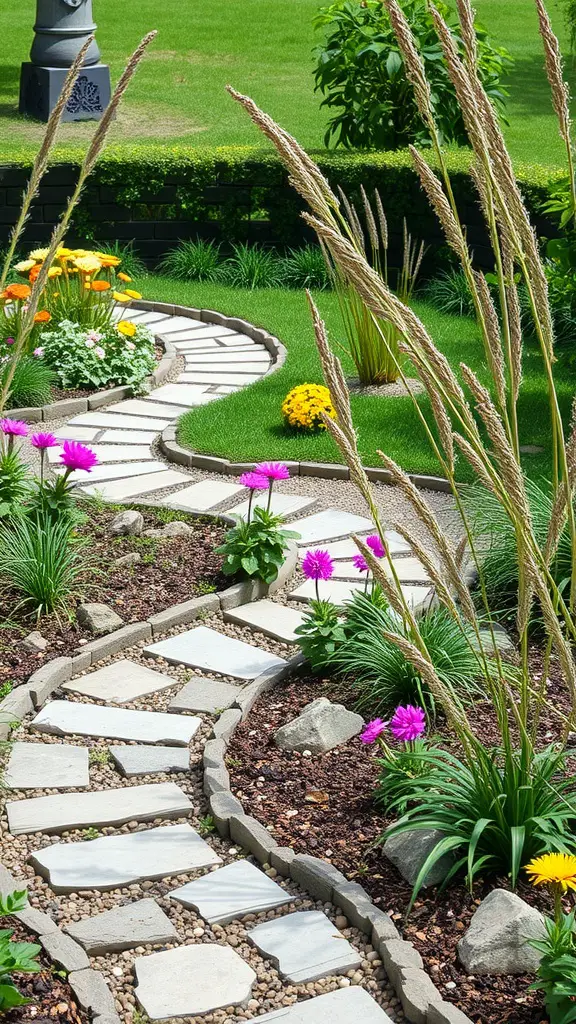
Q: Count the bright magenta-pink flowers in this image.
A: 10